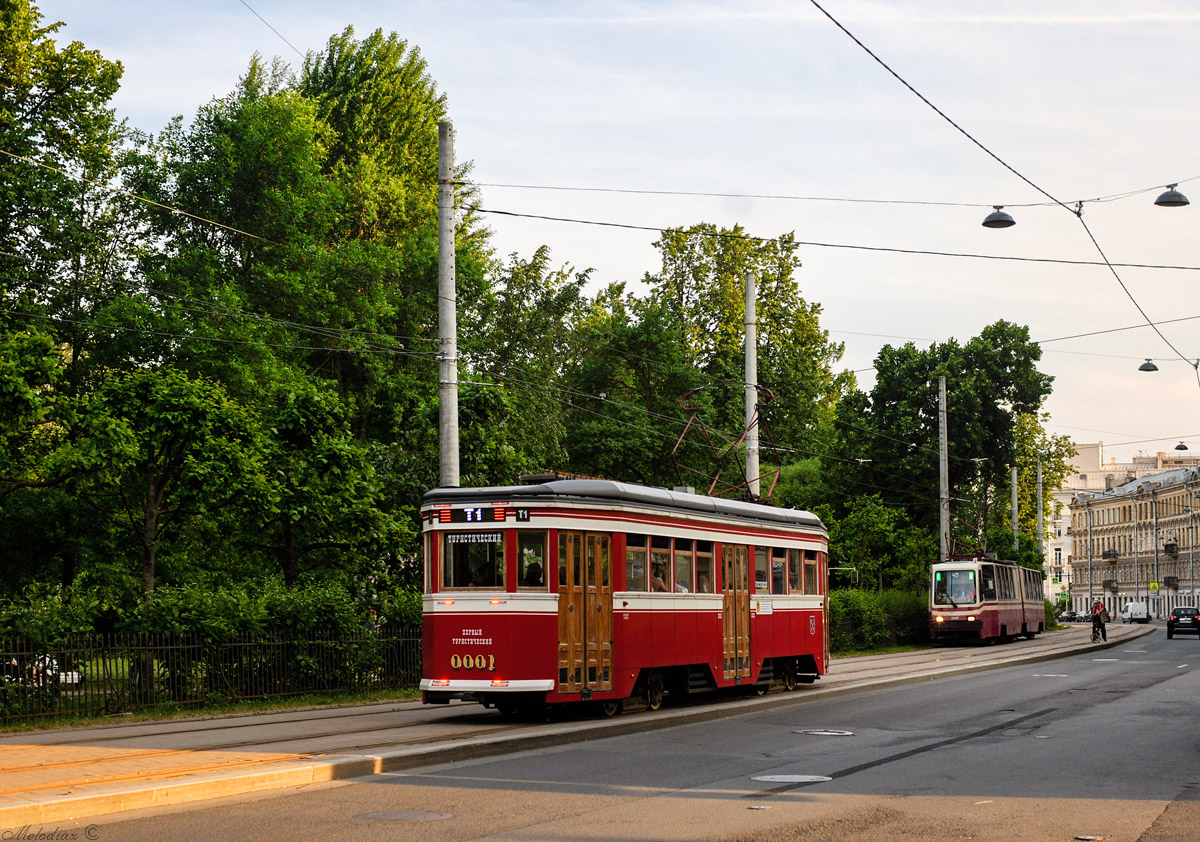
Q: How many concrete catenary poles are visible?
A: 5